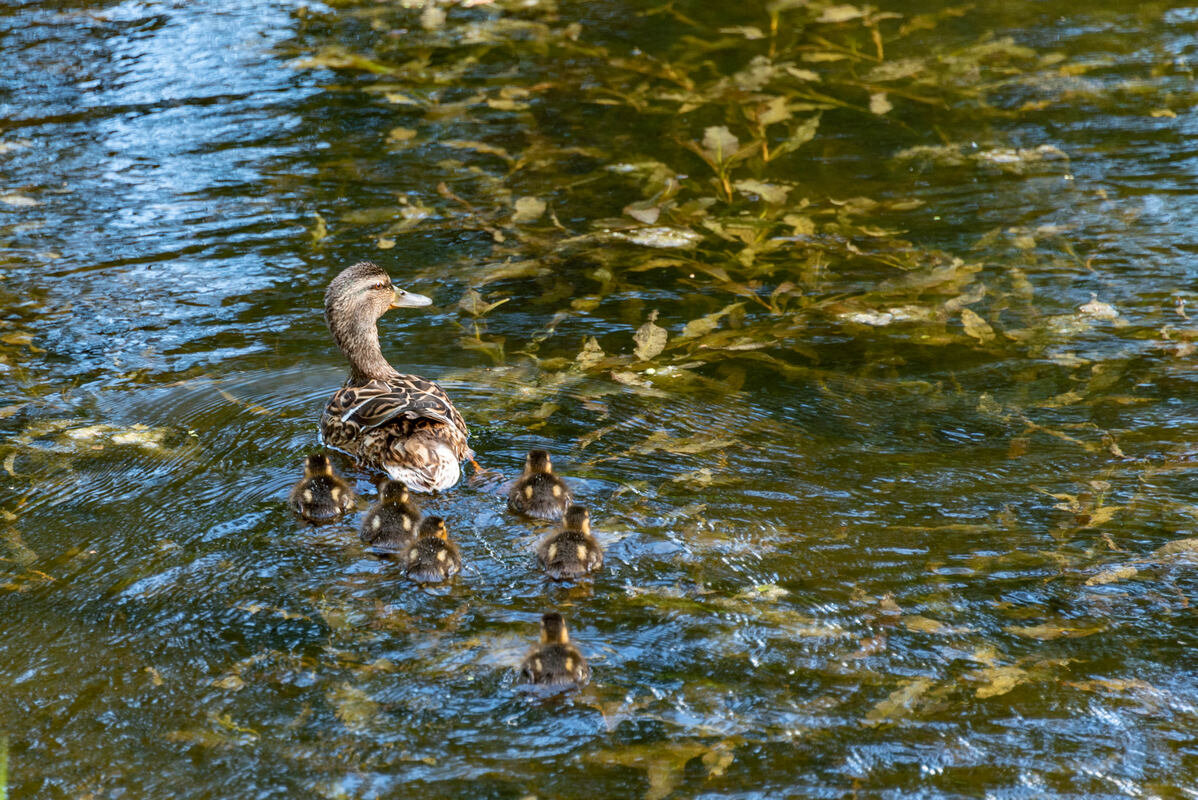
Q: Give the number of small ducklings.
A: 6